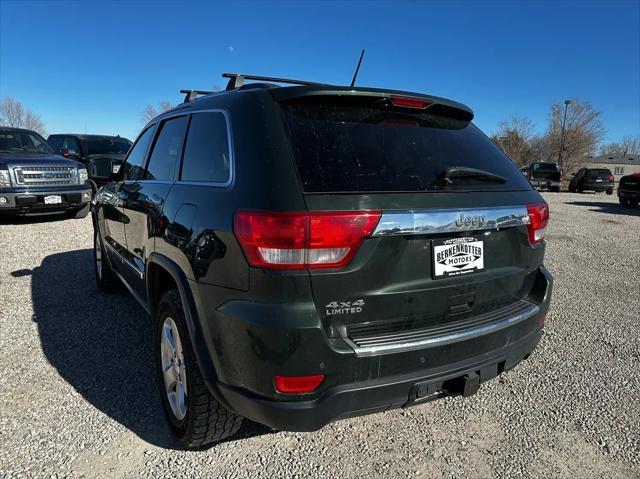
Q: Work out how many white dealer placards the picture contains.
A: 2